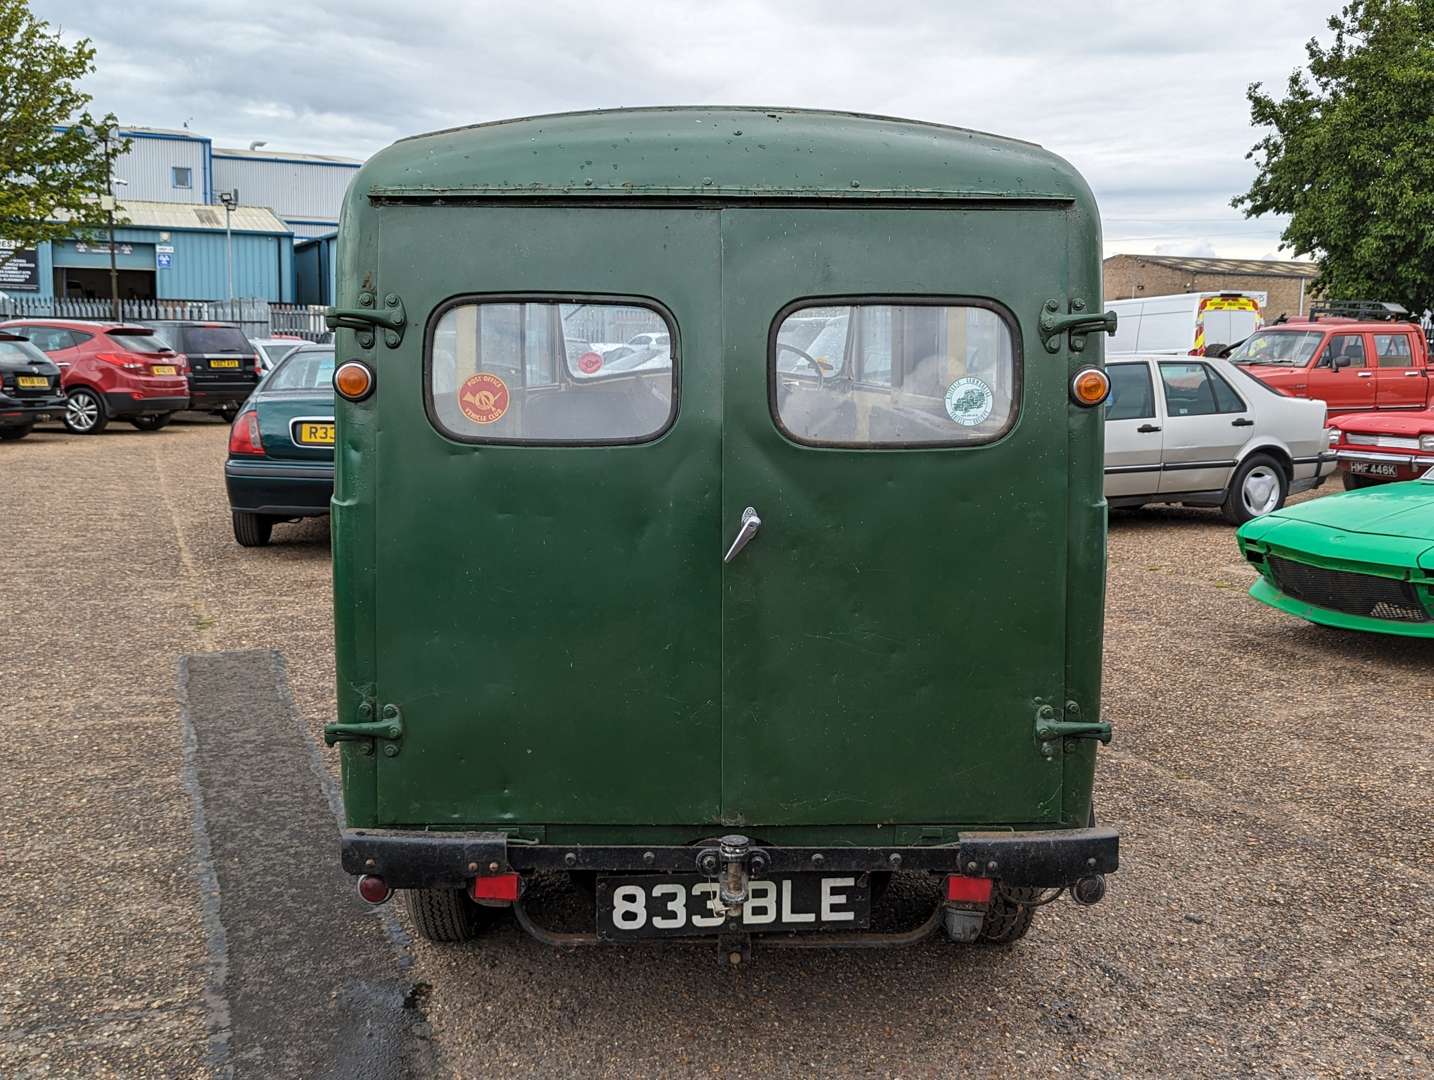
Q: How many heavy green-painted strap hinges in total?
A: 4